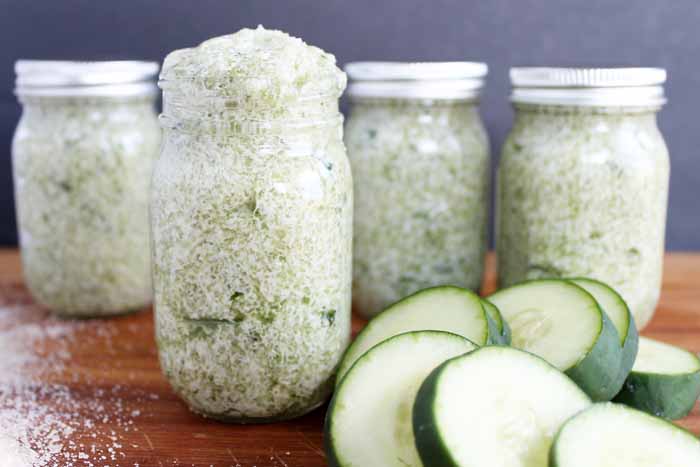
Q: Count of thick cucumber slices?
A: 8